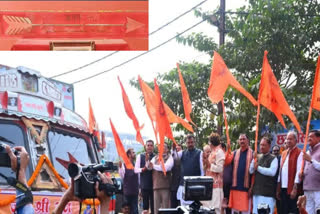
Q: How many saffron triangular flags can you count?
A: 9